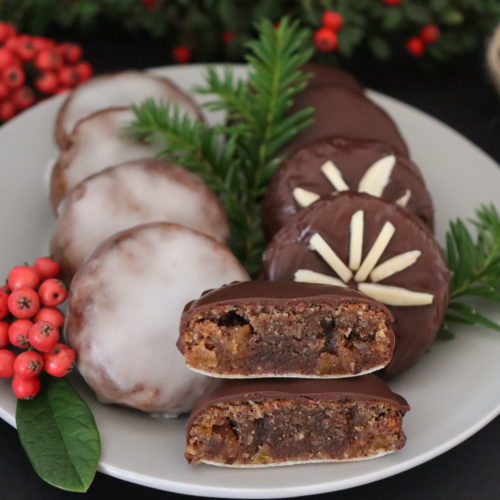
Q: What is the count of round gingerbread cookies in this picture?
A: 8